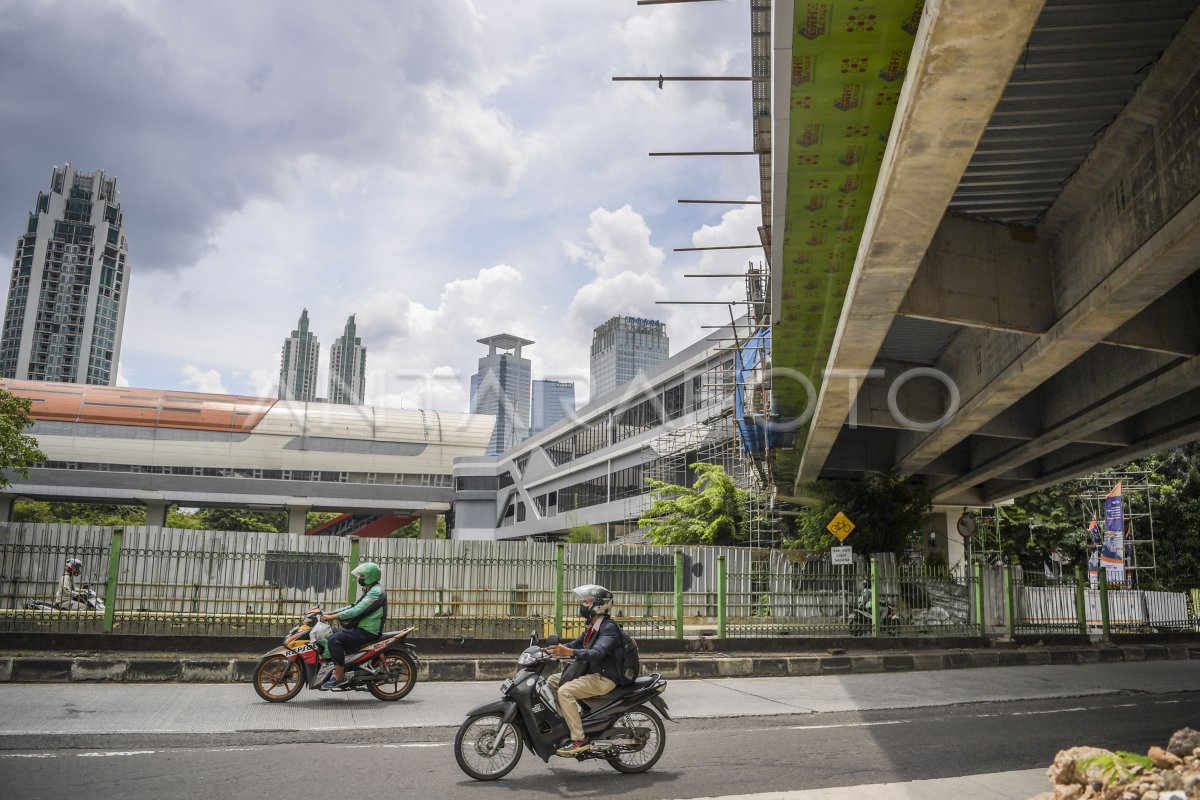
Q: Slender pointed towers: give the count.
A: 2